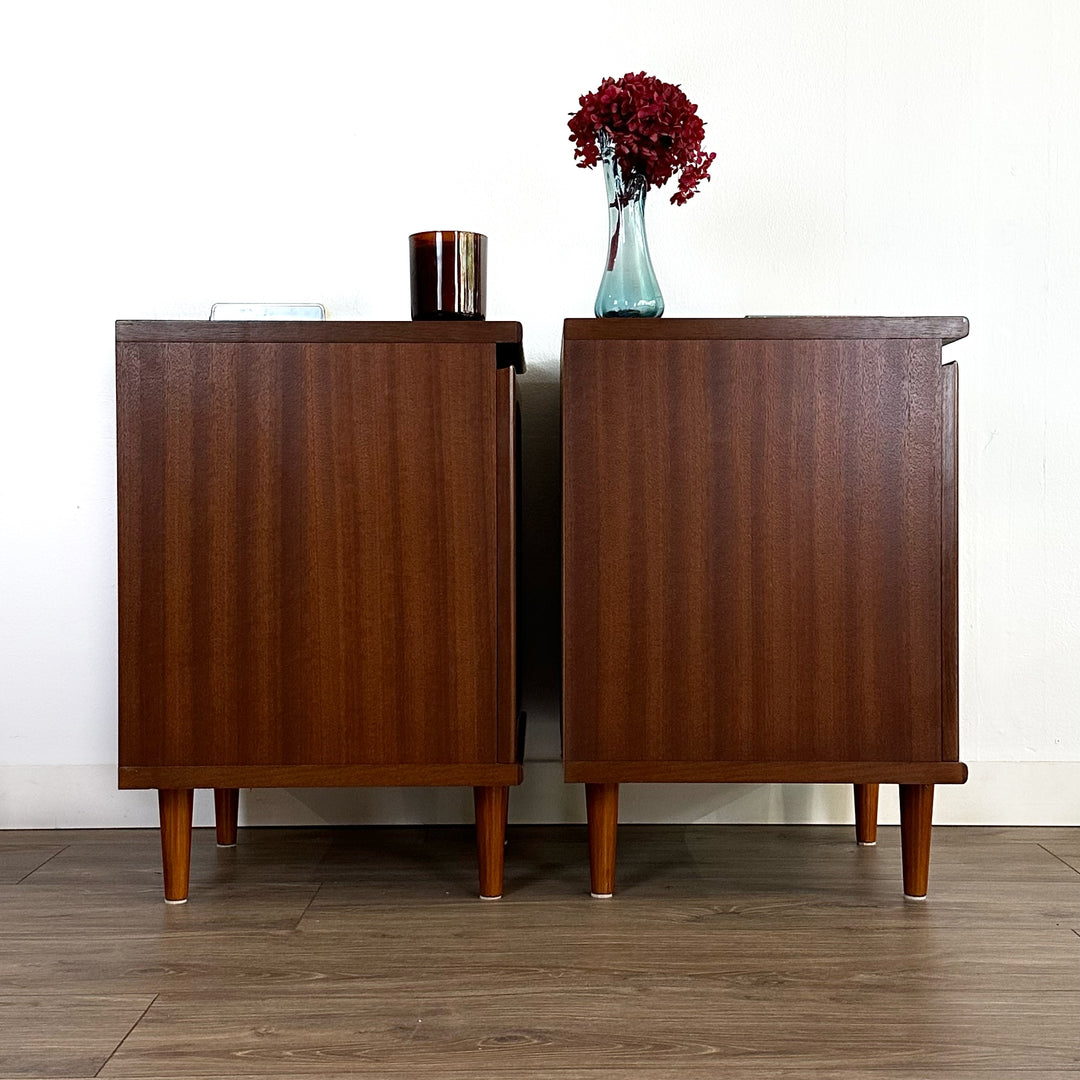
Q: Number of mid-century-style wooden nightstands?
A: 2